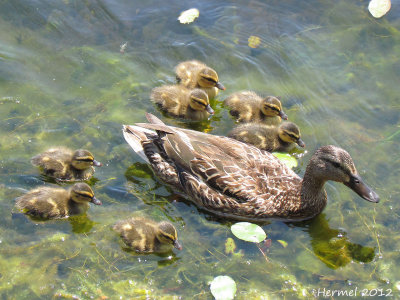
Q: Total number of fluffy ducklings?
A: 7